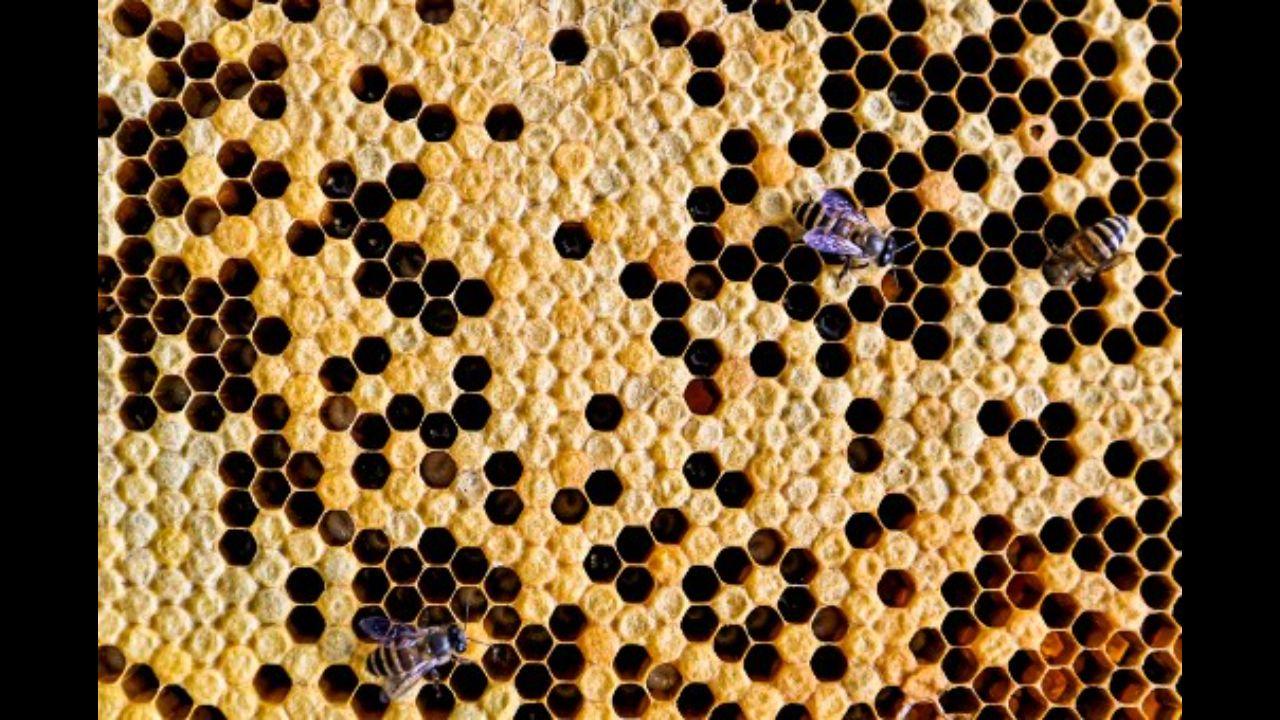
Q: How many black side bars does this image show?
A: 2